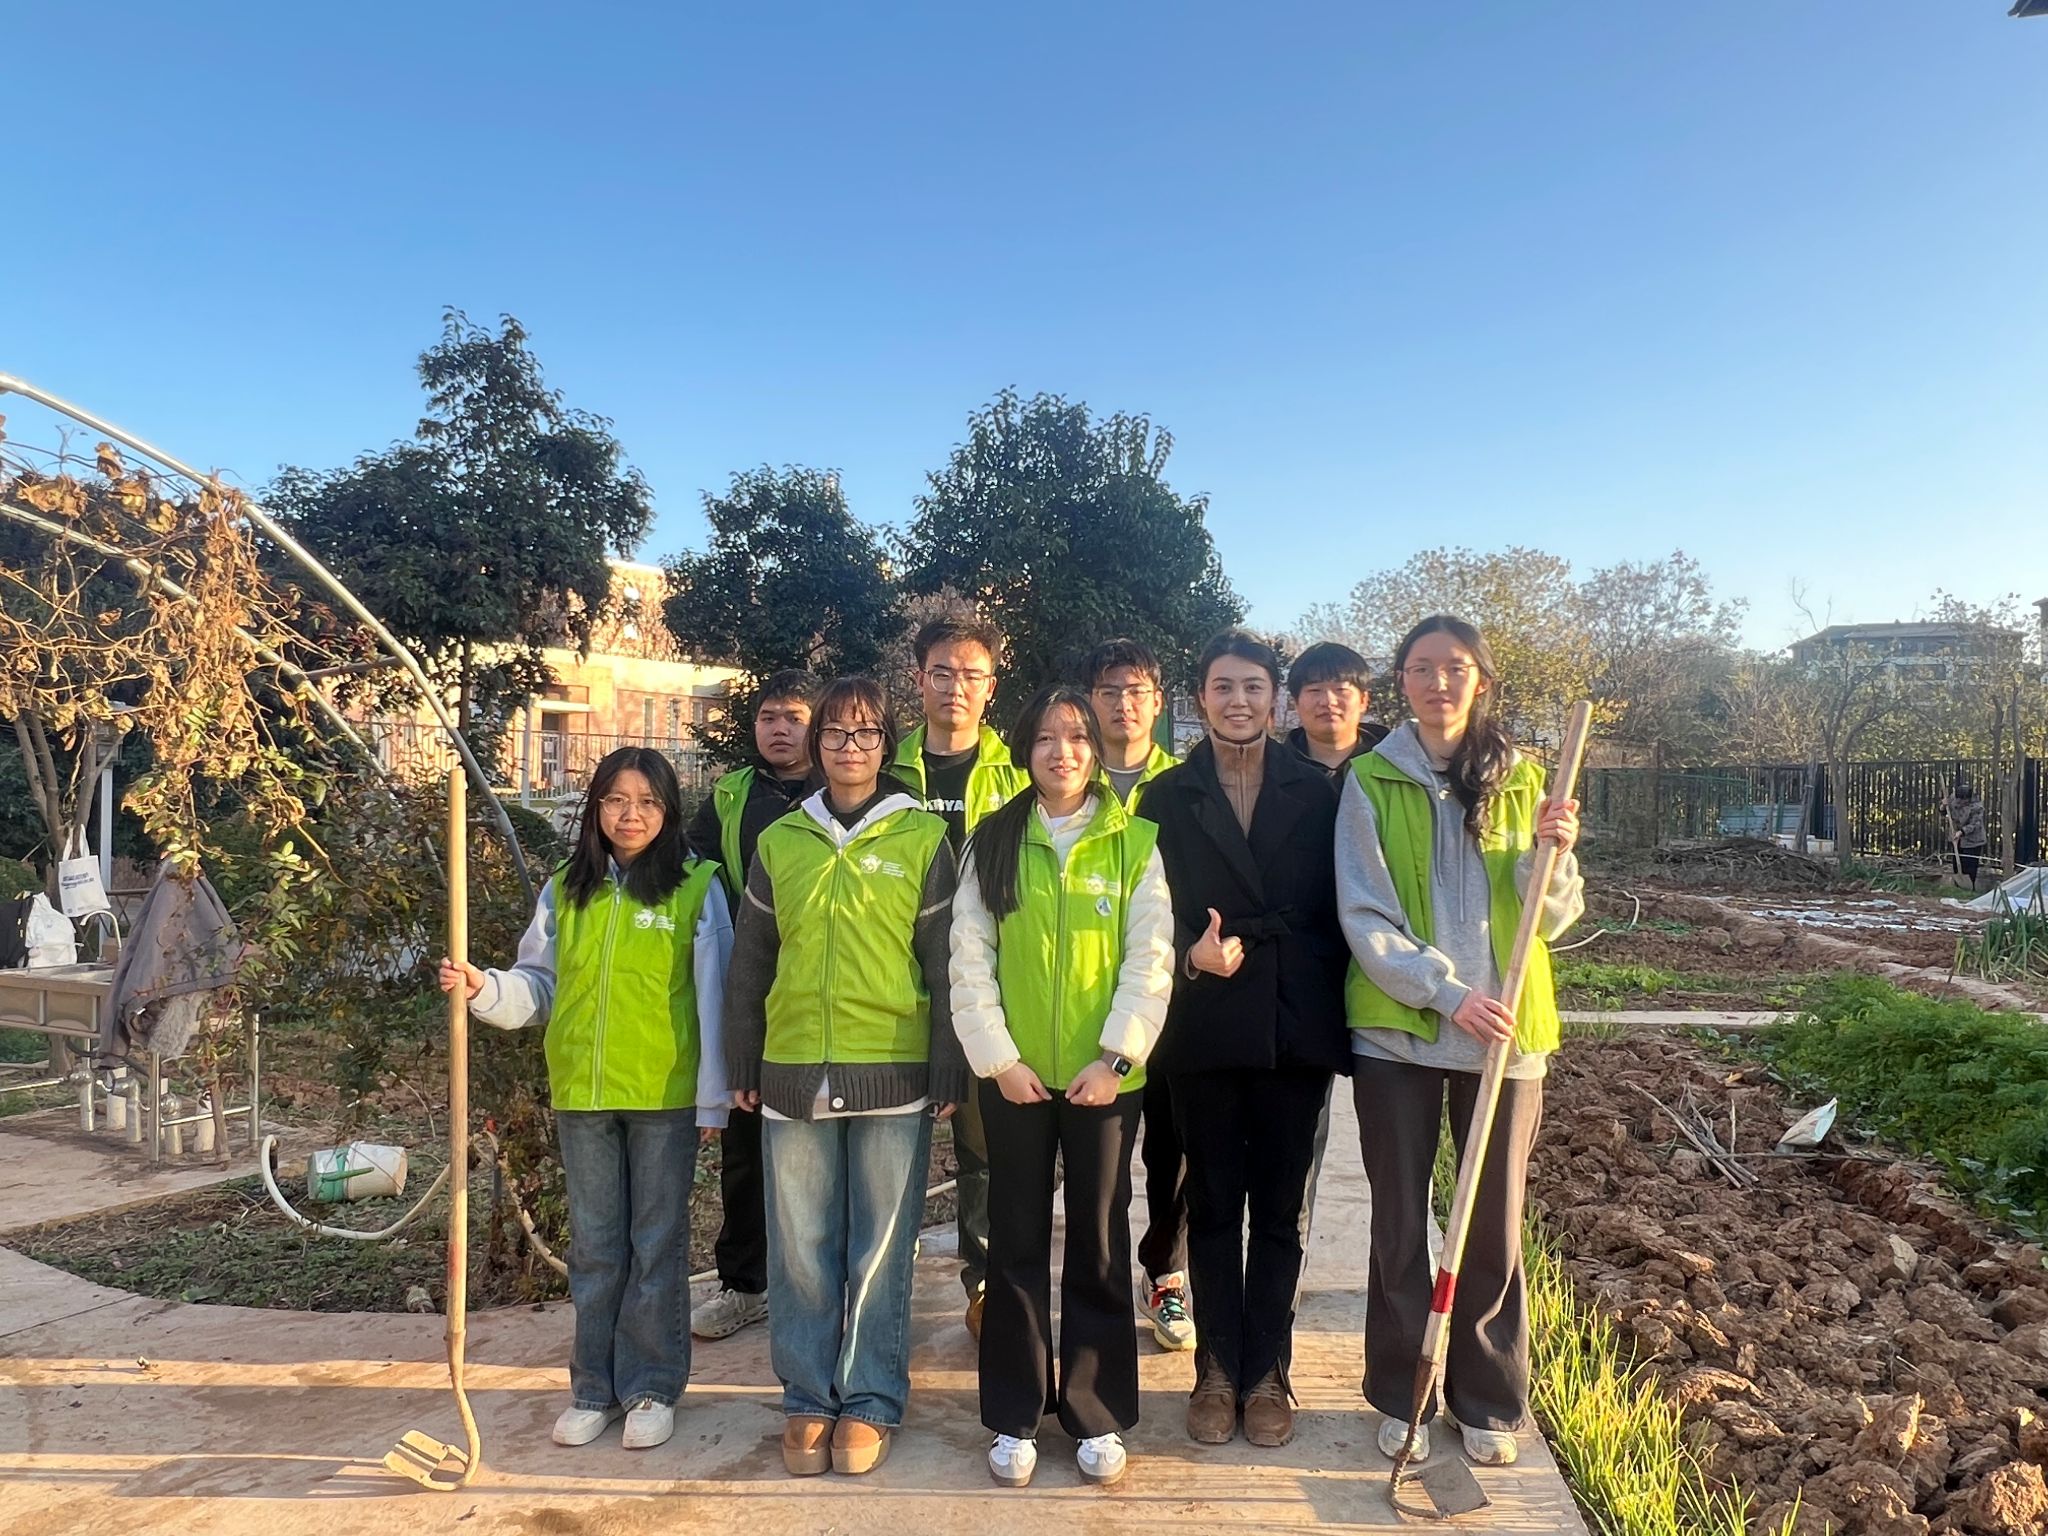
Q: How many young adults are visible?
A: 9